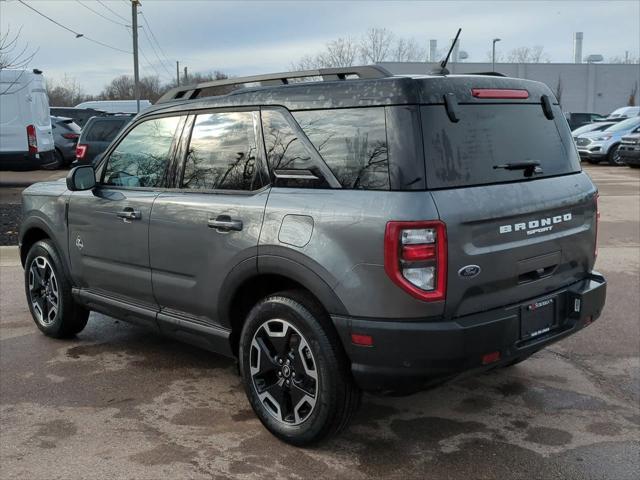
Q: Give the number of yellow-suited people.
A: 0